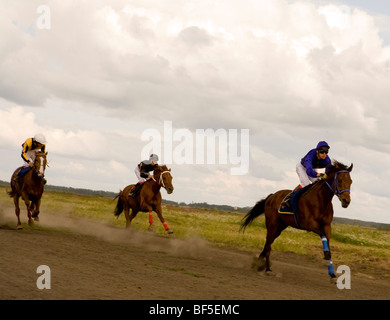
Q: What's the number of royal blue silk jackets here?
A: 1